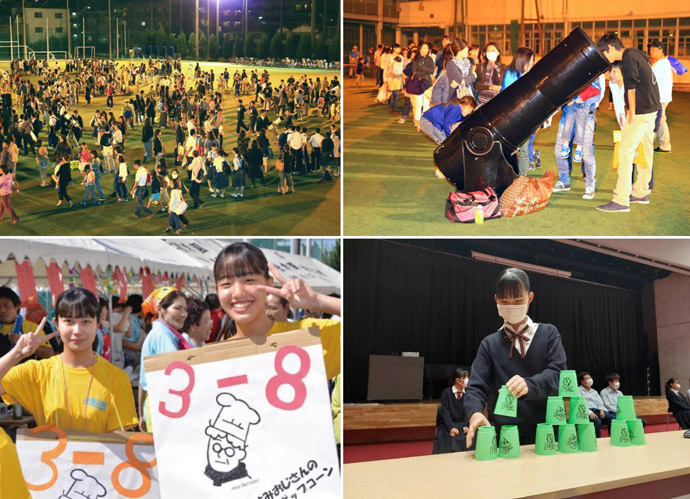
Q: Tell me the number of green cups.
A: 12